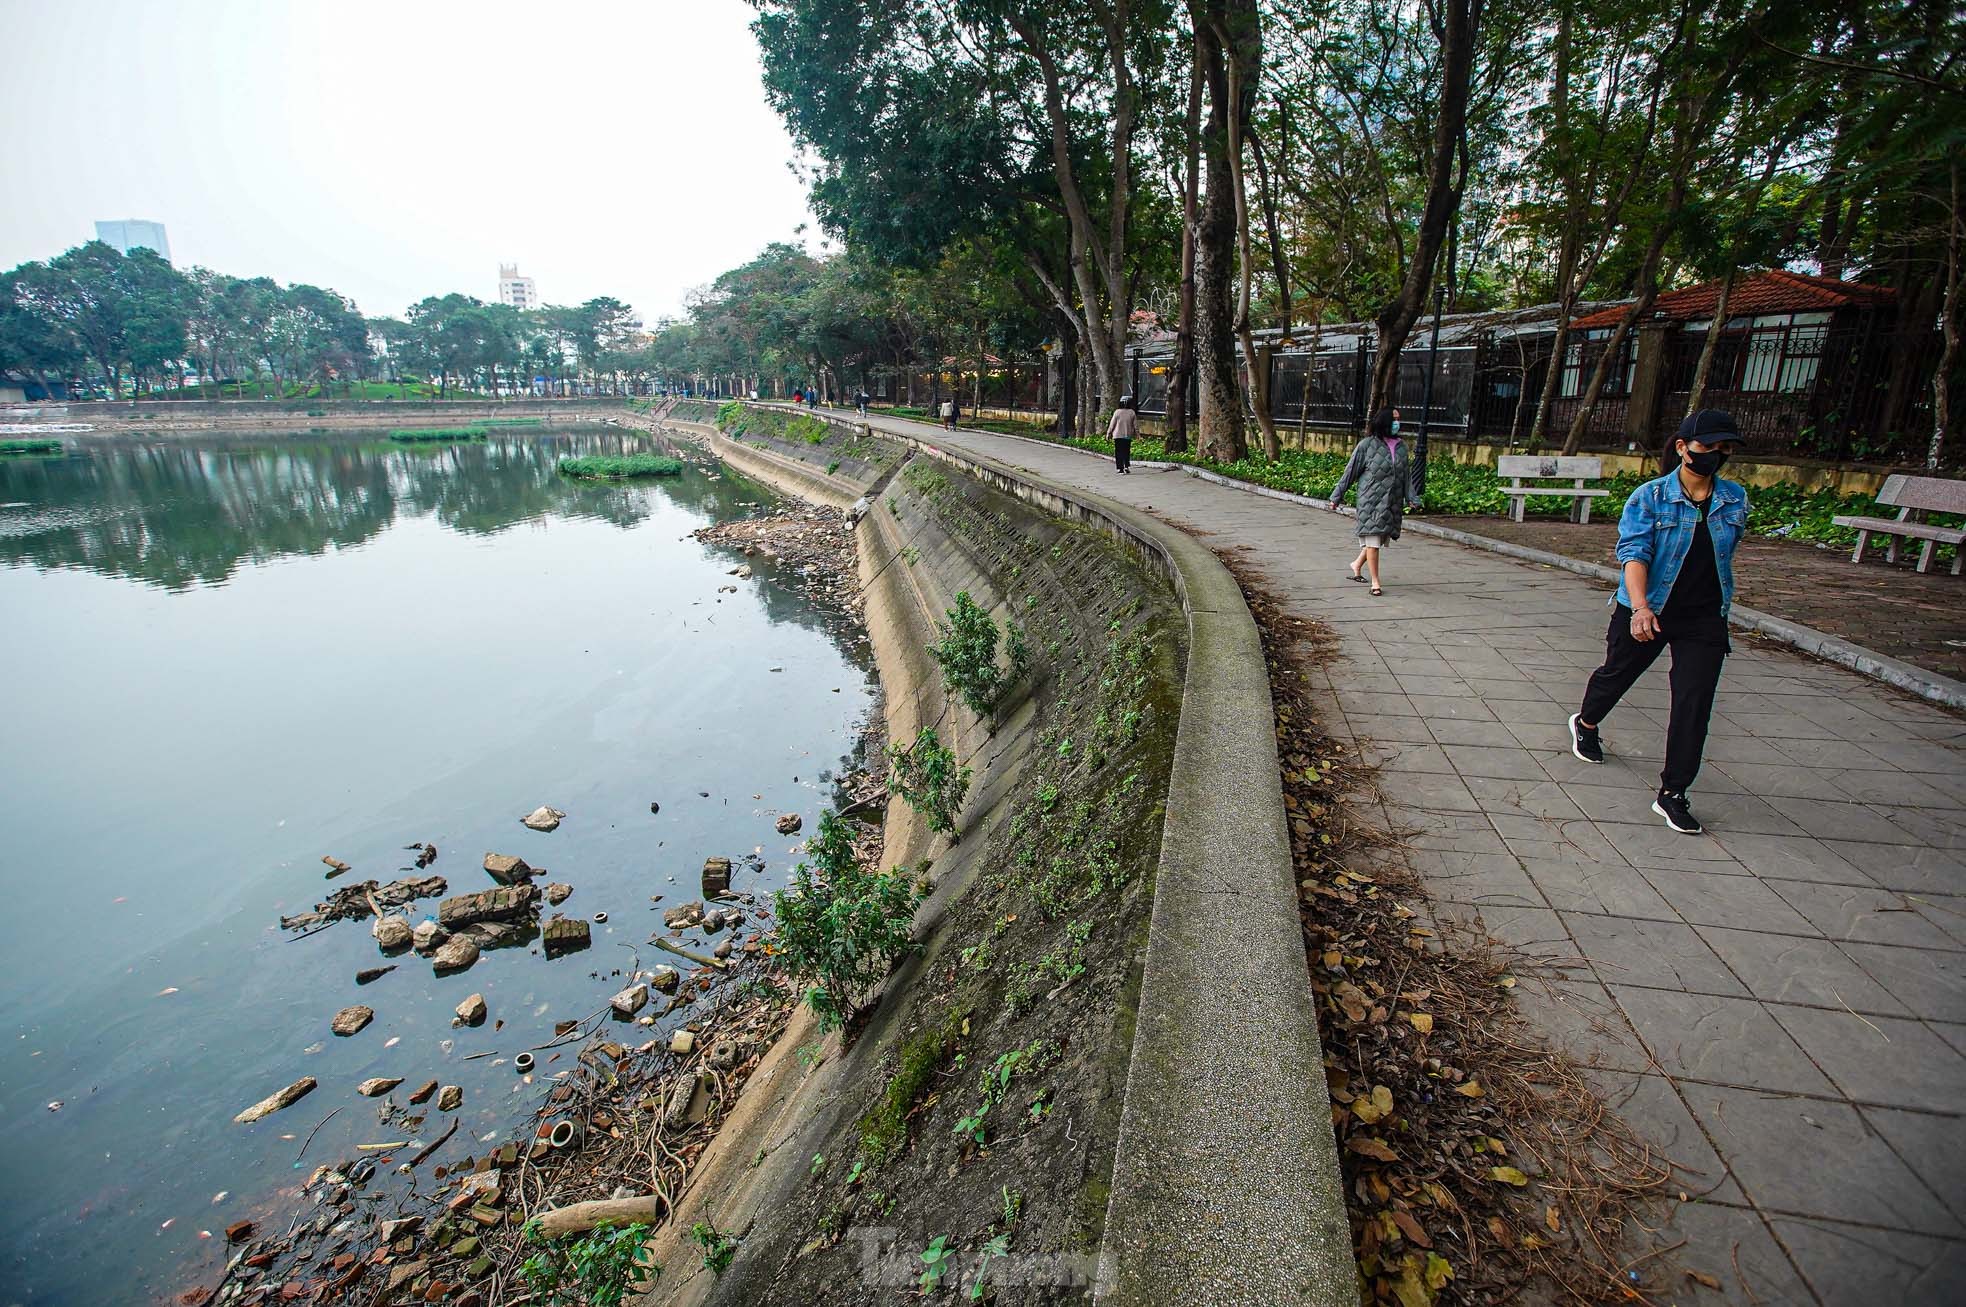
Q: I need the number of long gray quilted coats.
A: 1